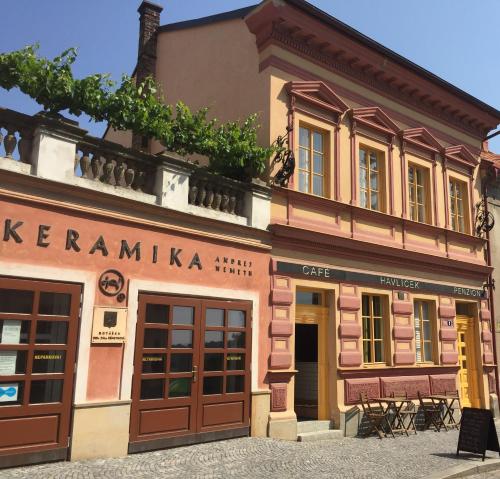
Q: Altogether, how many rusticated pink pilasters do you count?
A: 5